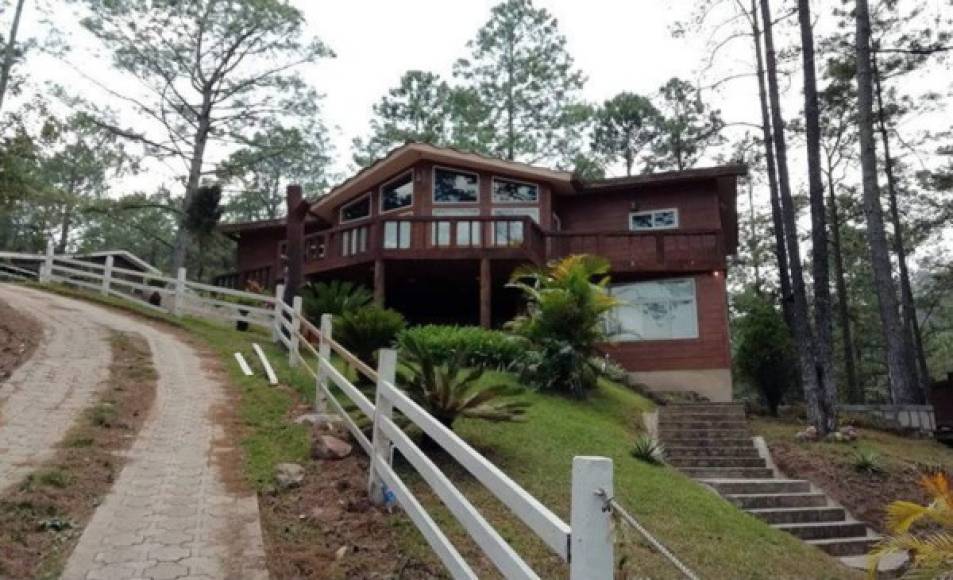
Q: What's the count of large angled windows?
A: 4